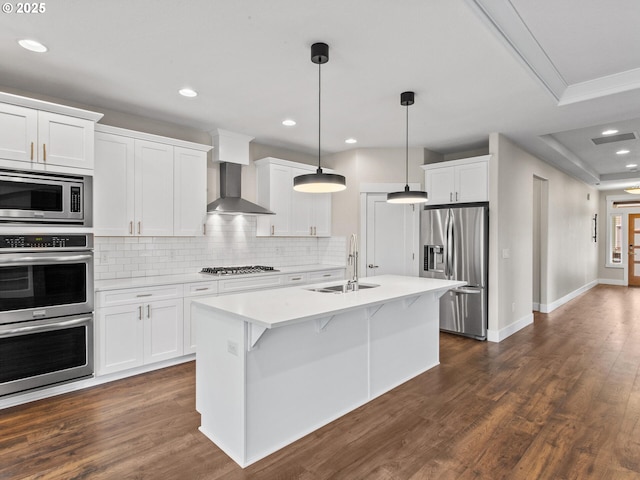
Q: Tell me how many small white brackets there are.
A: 5